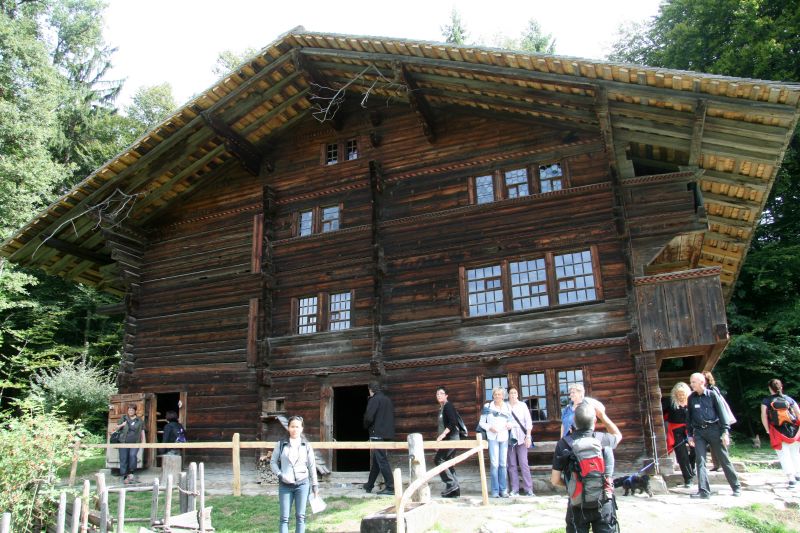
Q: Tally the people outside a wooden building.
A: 13